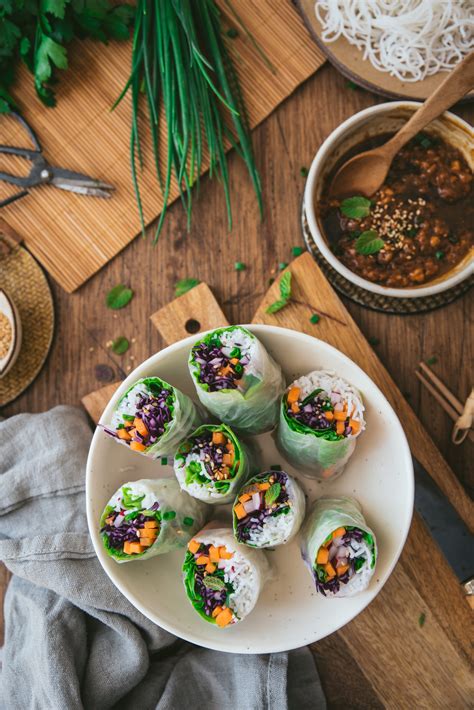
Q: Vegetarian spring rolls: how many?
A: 8